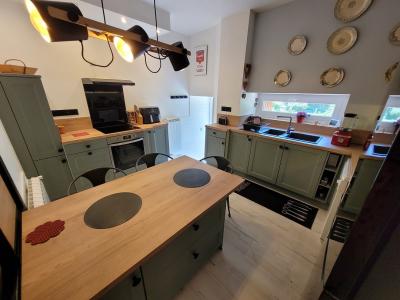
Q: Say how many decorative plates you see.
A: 7